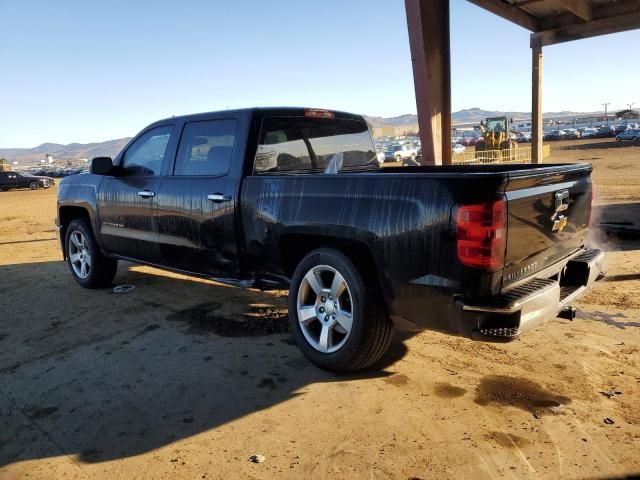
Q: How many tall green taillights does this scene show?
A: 0